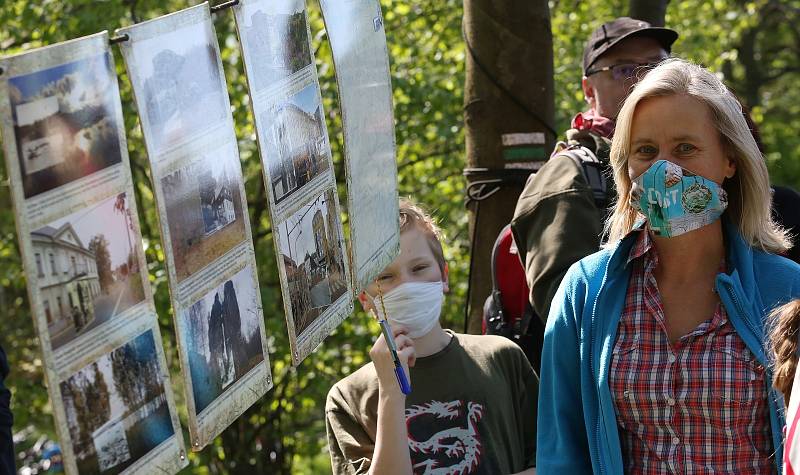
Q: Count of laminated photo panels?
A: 4